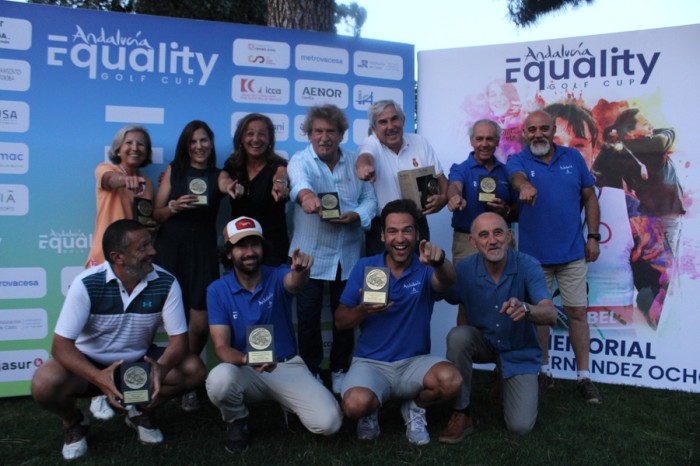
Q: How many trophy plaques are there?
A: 8